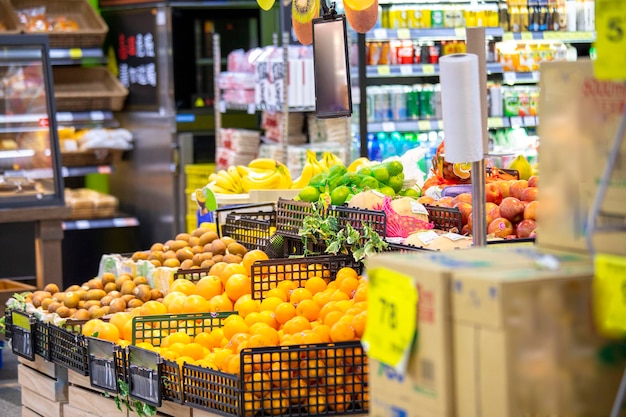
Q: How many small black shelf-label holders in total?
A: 3